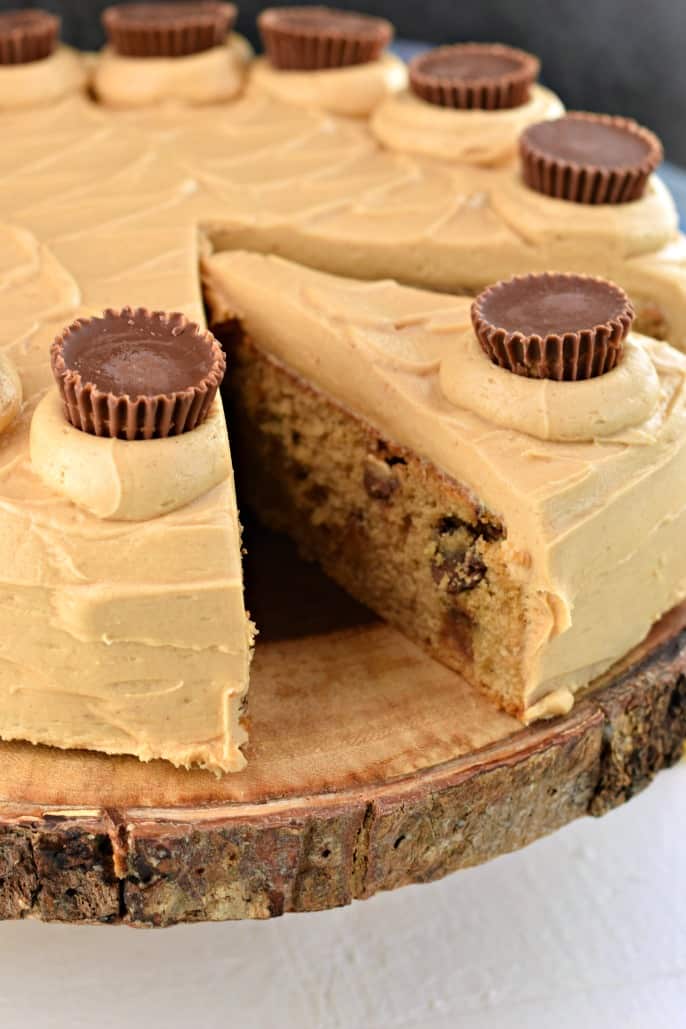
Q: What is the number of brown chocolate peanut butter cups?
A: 7